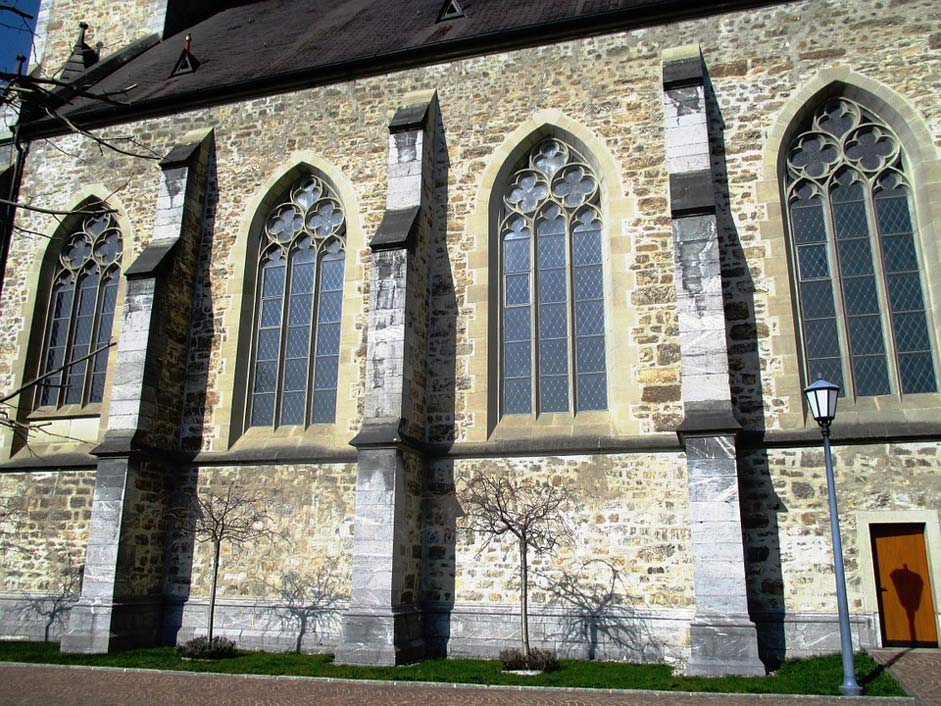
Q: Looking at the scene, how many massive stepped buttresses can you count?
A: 3